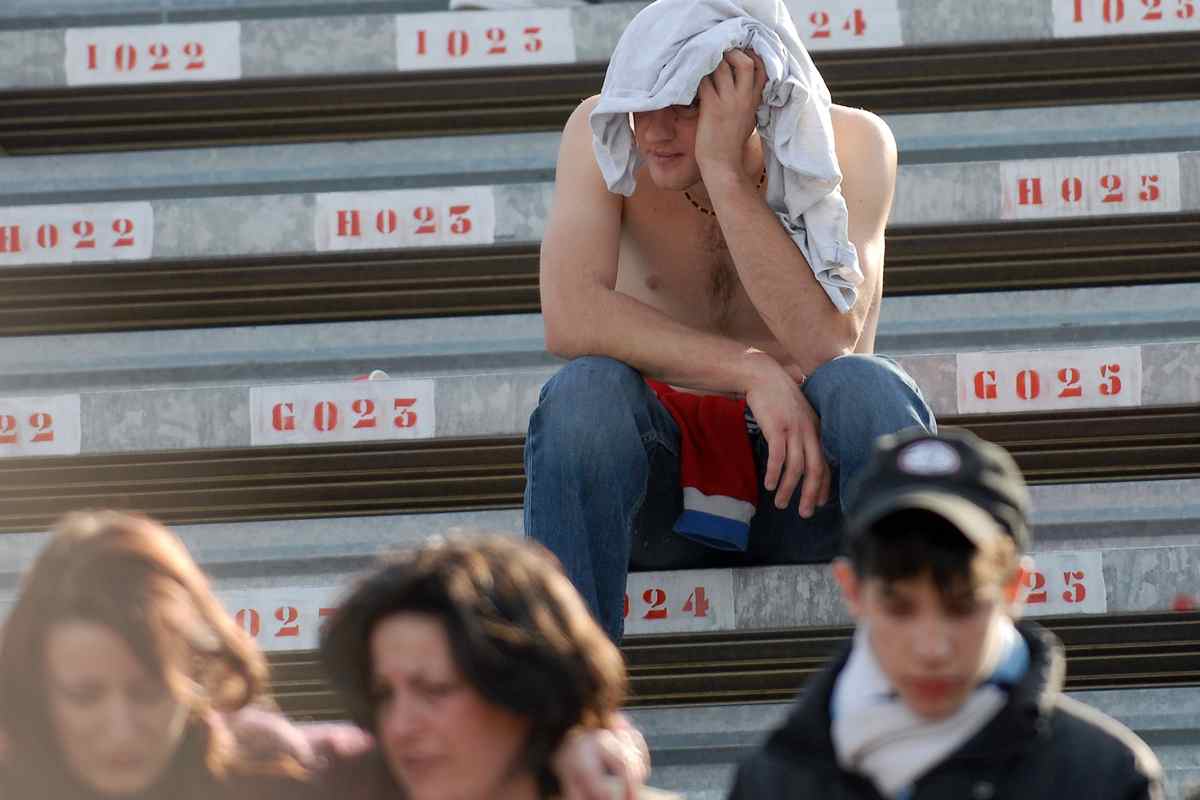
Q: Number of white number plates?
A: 13